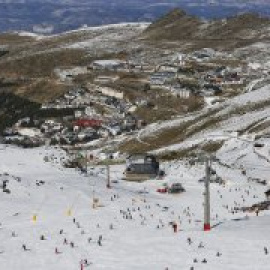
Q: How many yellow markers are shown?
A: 2